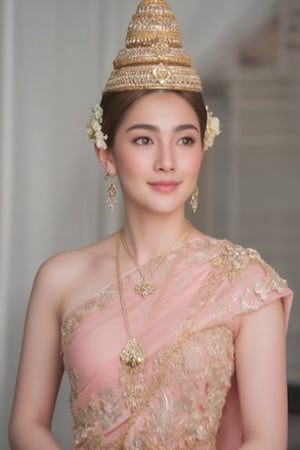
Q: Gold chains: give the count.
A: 2